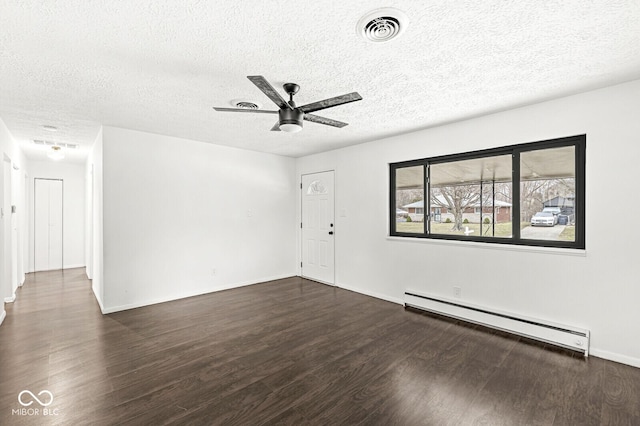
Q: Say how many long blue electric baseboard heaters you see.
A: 0